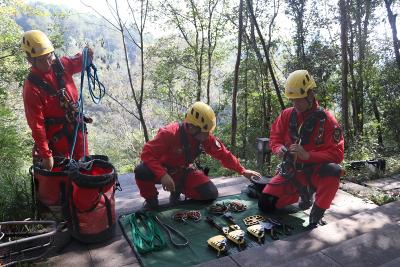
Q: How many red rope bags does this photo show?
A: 2